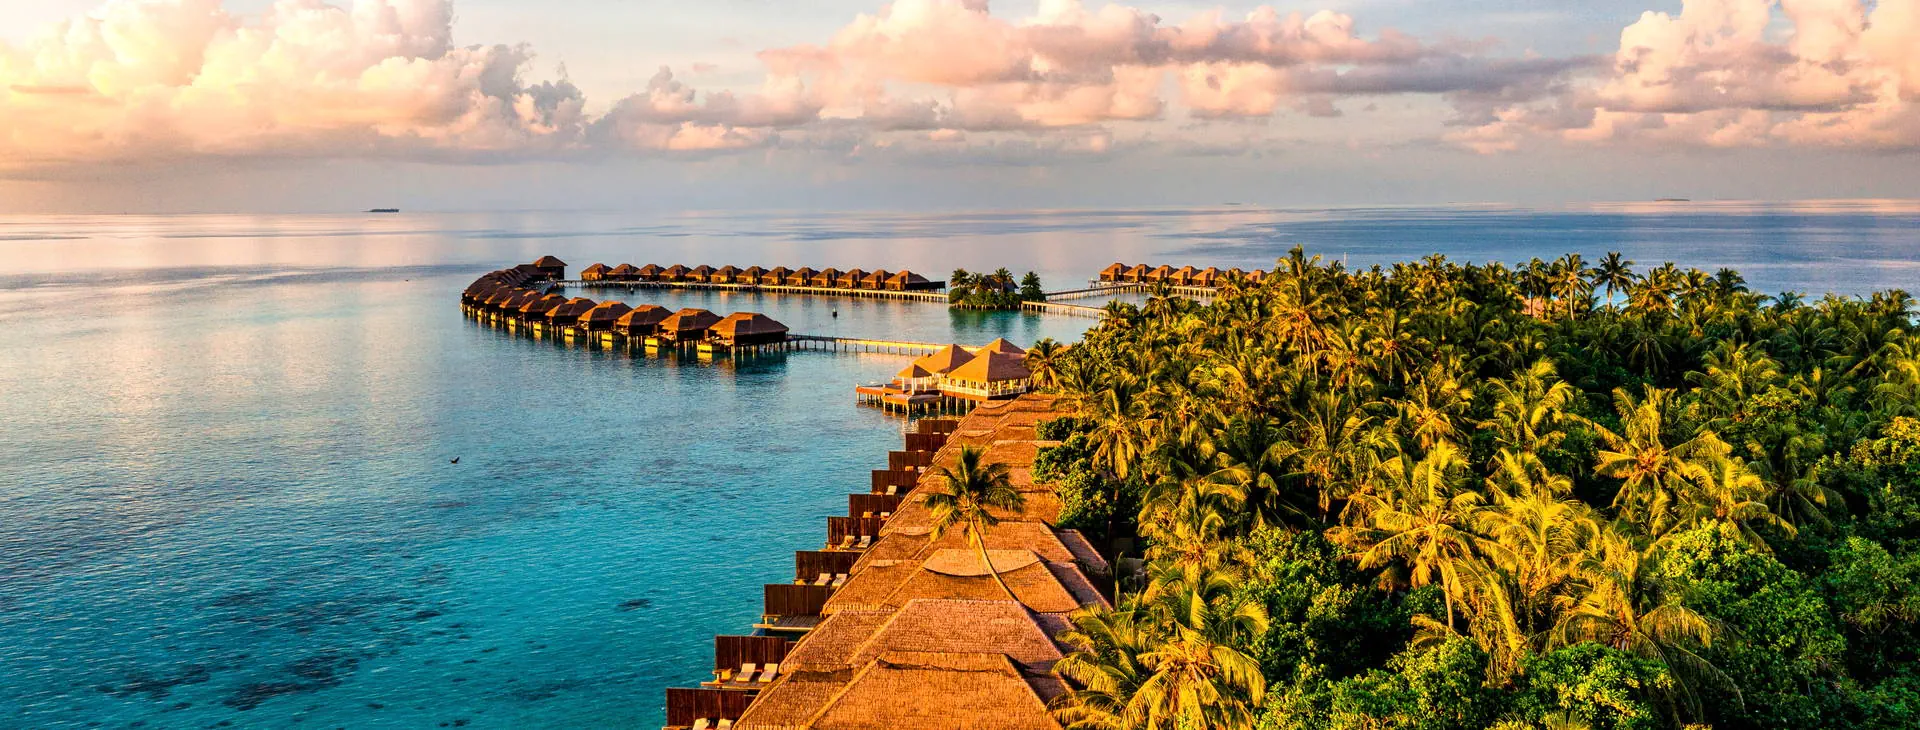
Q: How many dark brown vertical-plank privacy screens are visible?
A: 10